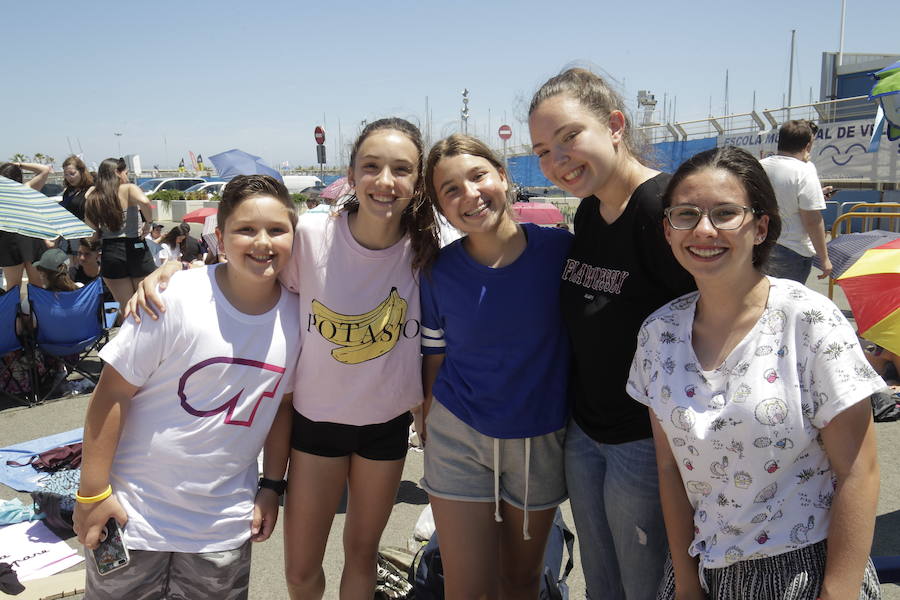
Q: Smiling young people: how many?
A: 5